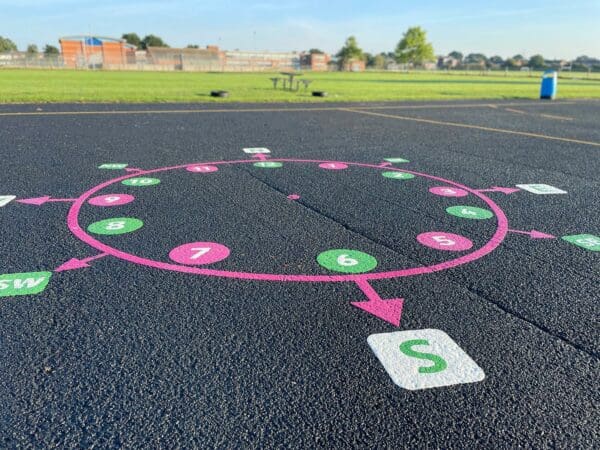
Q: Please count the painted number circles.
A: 12